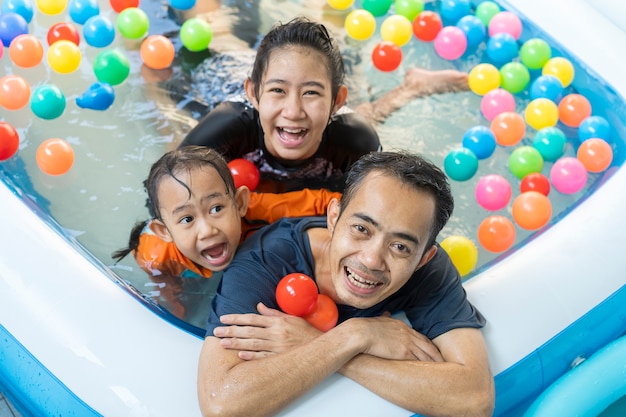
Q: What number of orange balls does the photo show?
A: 9